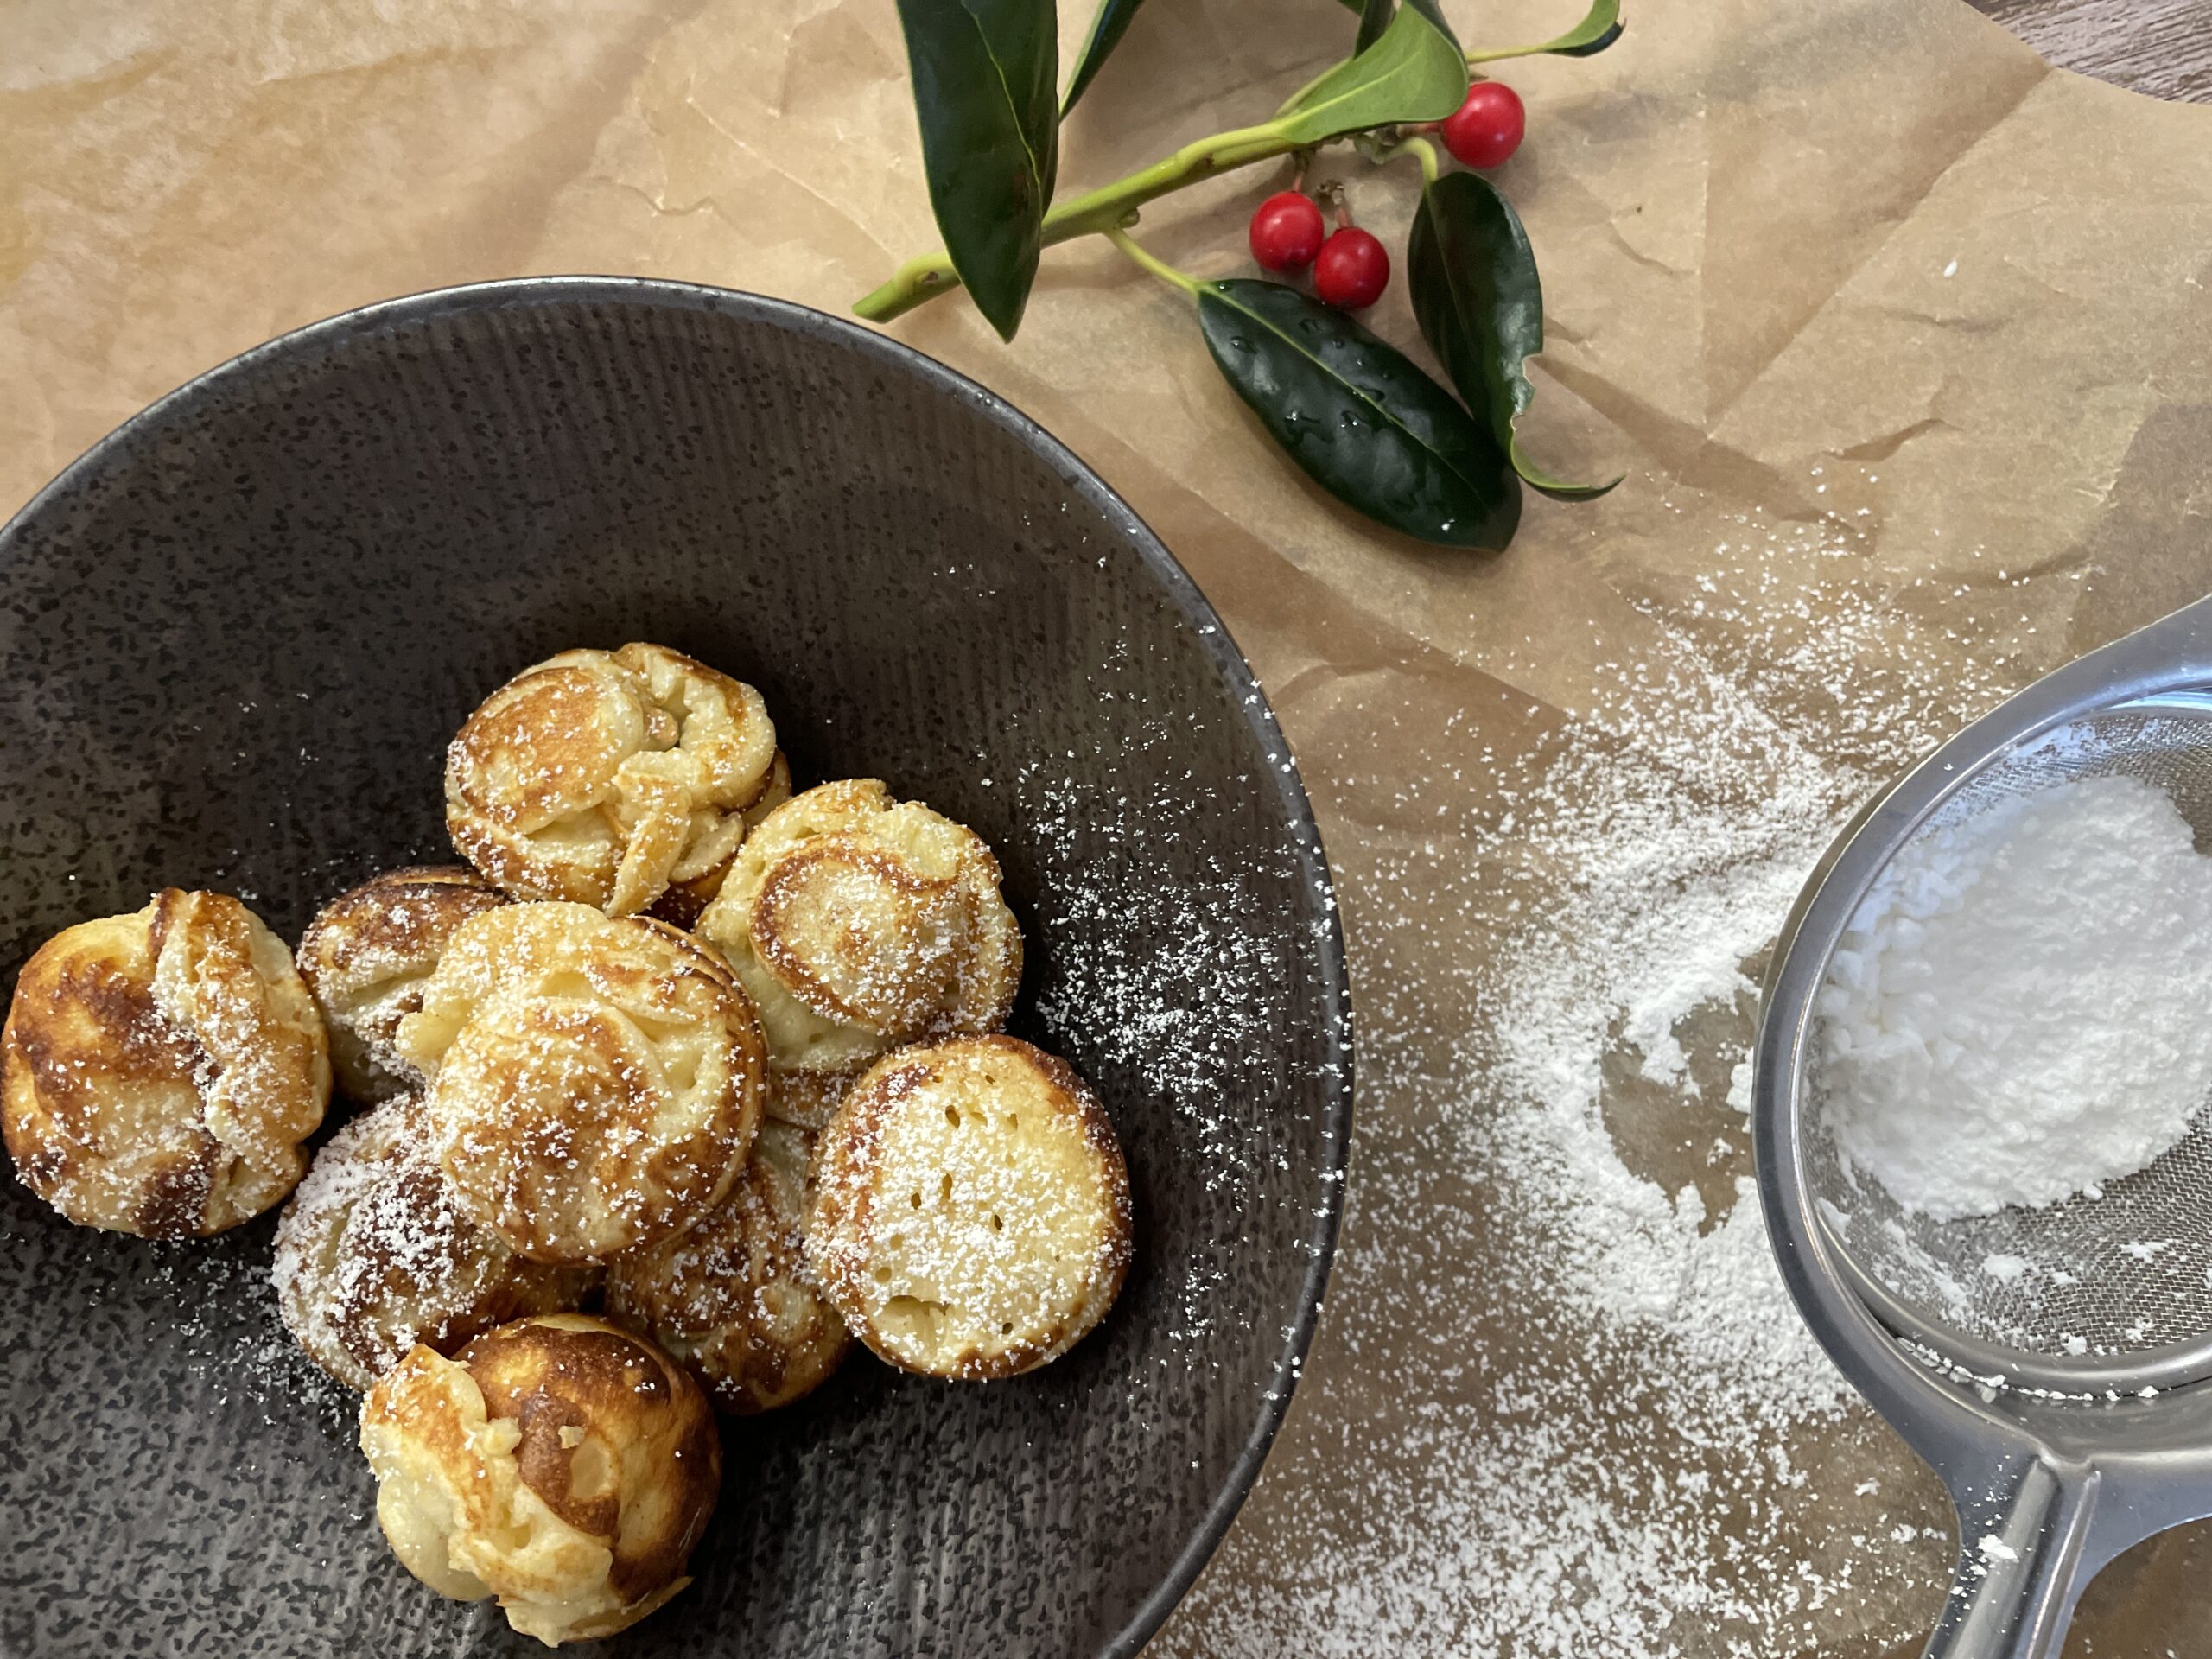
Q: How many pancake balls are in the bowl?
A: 9